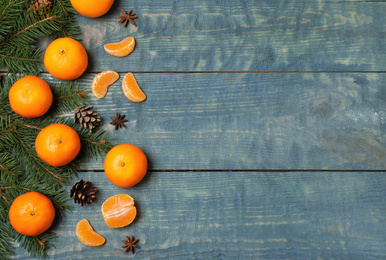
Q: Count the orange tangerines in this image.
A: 6